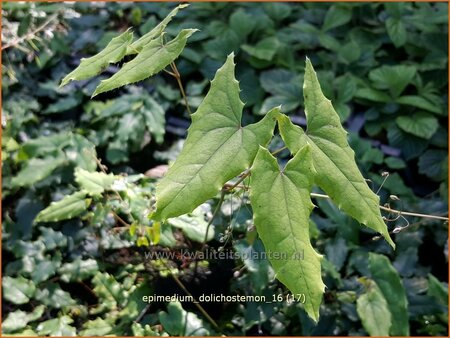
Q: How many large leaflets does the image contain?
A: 3